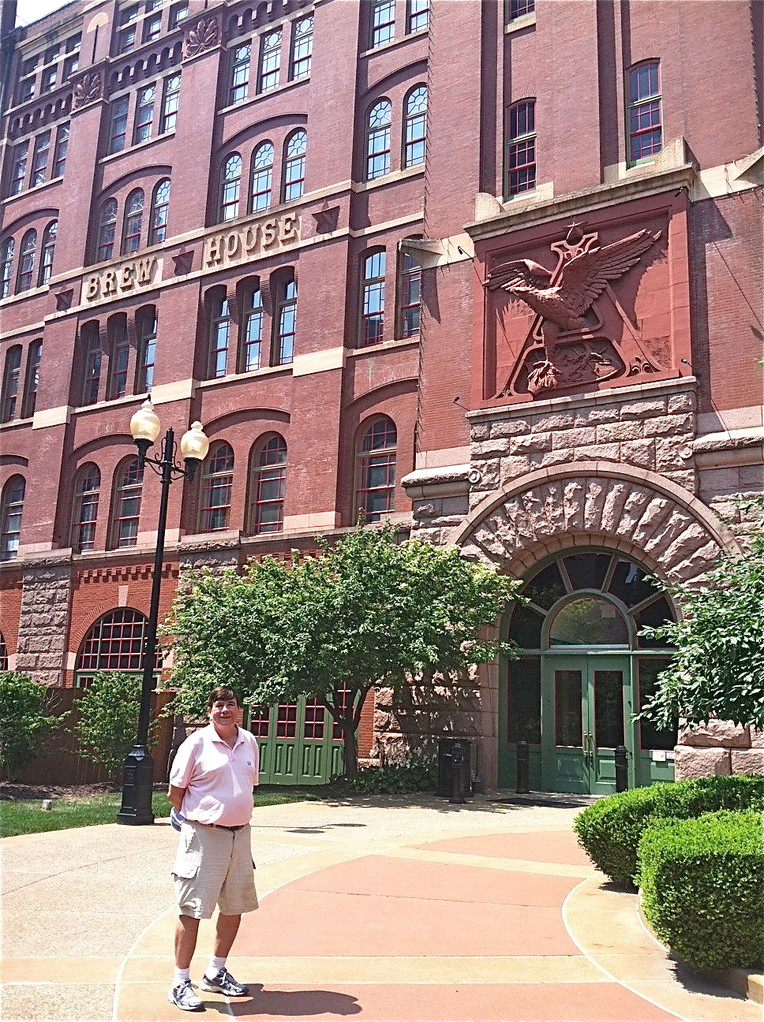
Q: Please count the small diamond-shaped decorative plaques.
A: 3